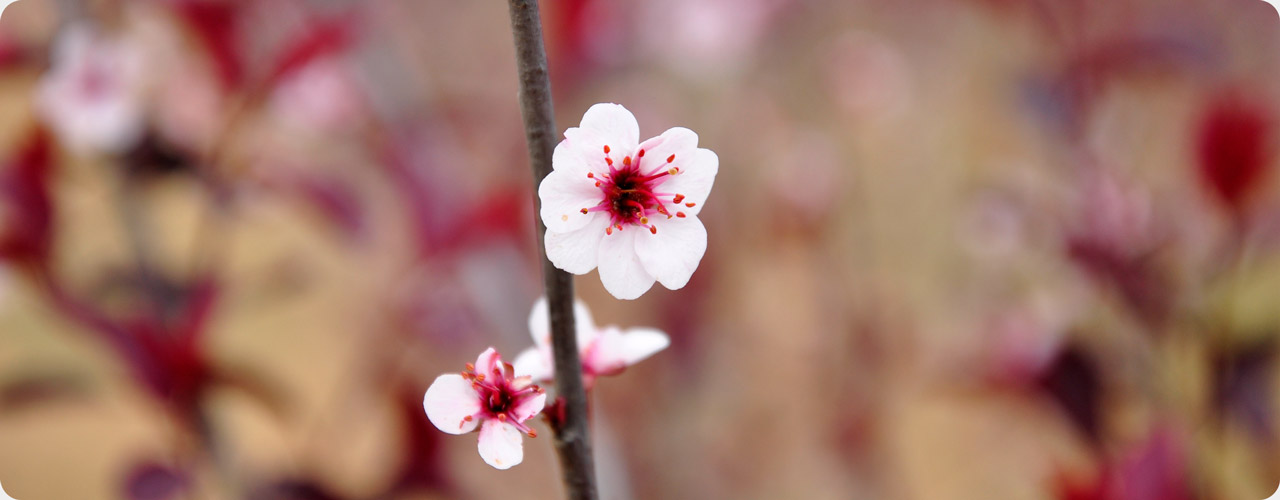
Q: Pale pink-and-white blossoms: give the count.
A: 3